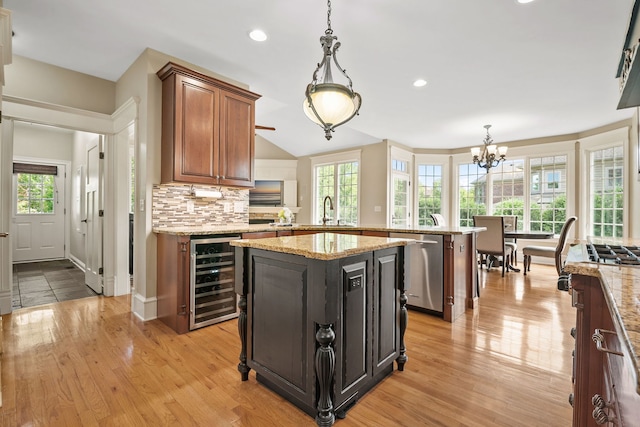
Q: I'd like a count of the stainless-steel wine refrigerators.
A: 1